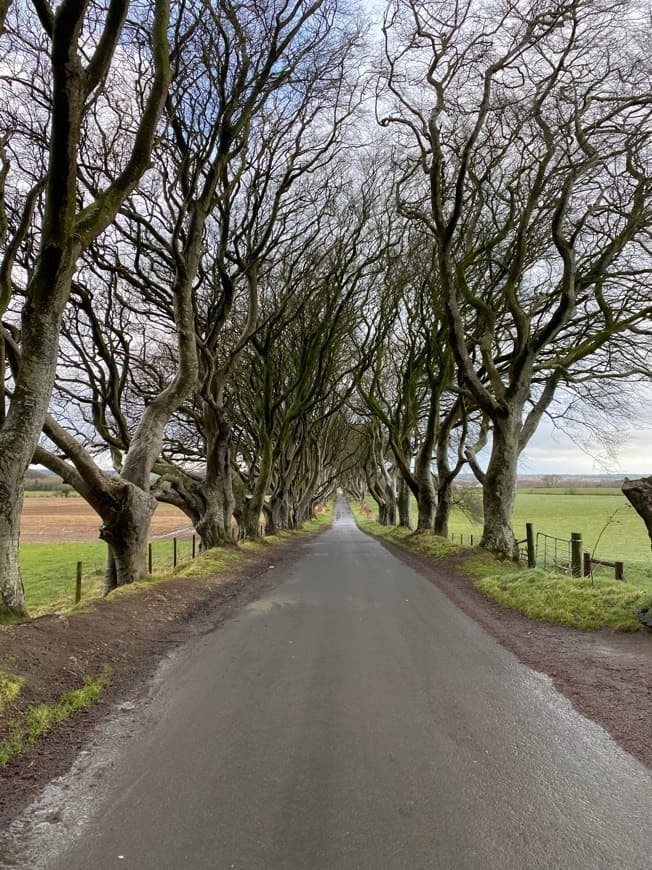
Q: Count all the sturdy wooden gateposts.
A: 2